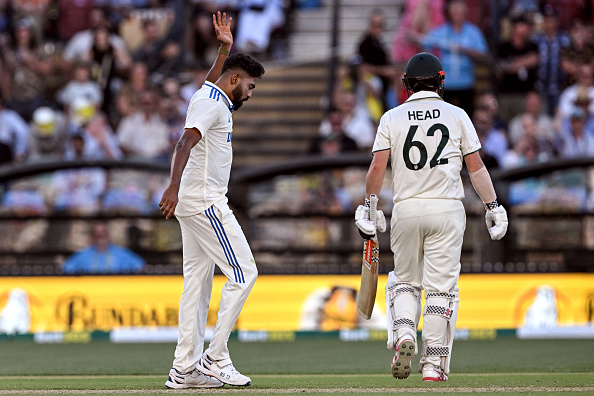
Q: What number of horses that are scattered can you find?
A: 0